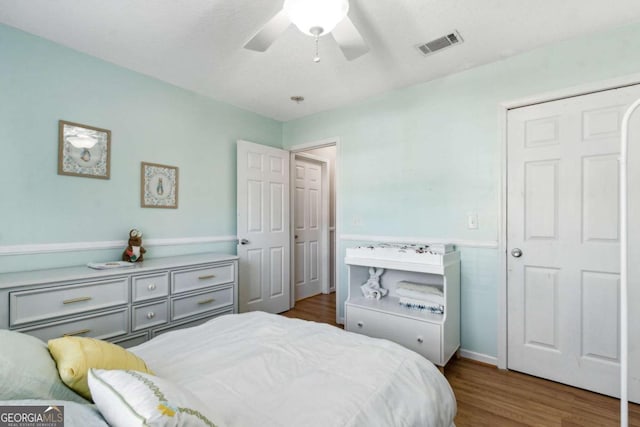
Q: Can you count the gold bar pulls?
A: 4